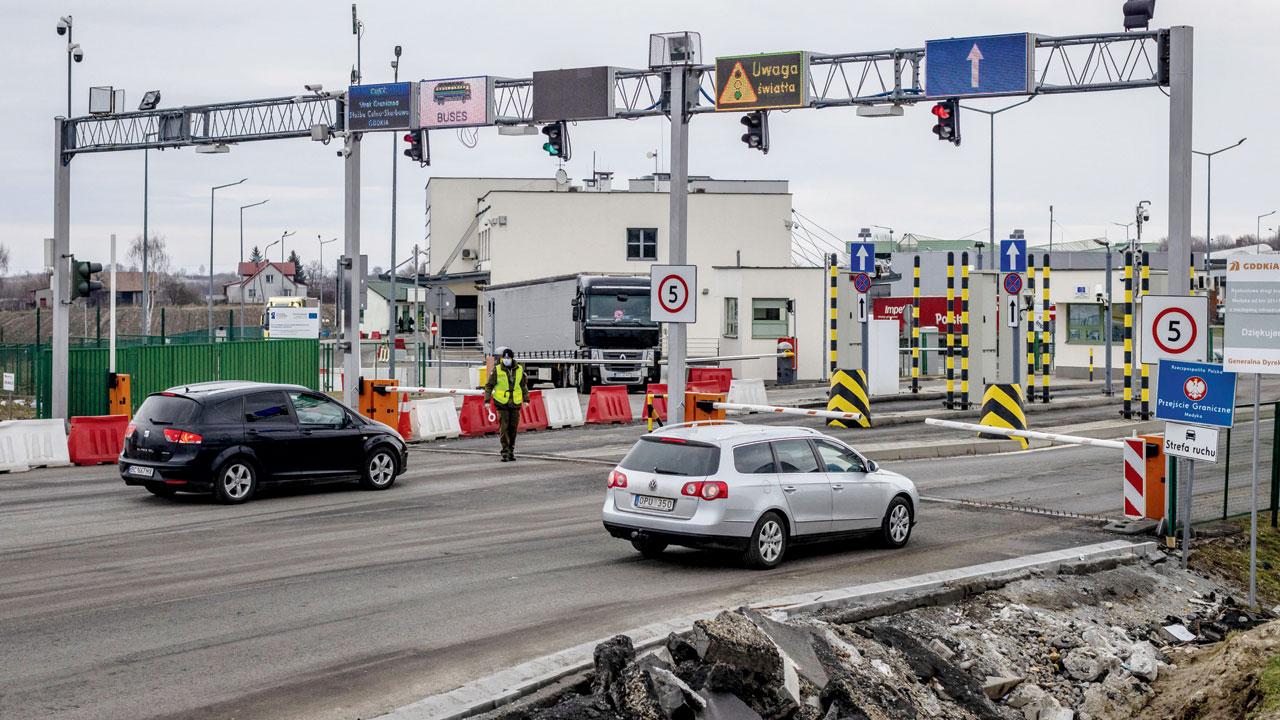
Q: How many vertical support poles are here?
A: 4